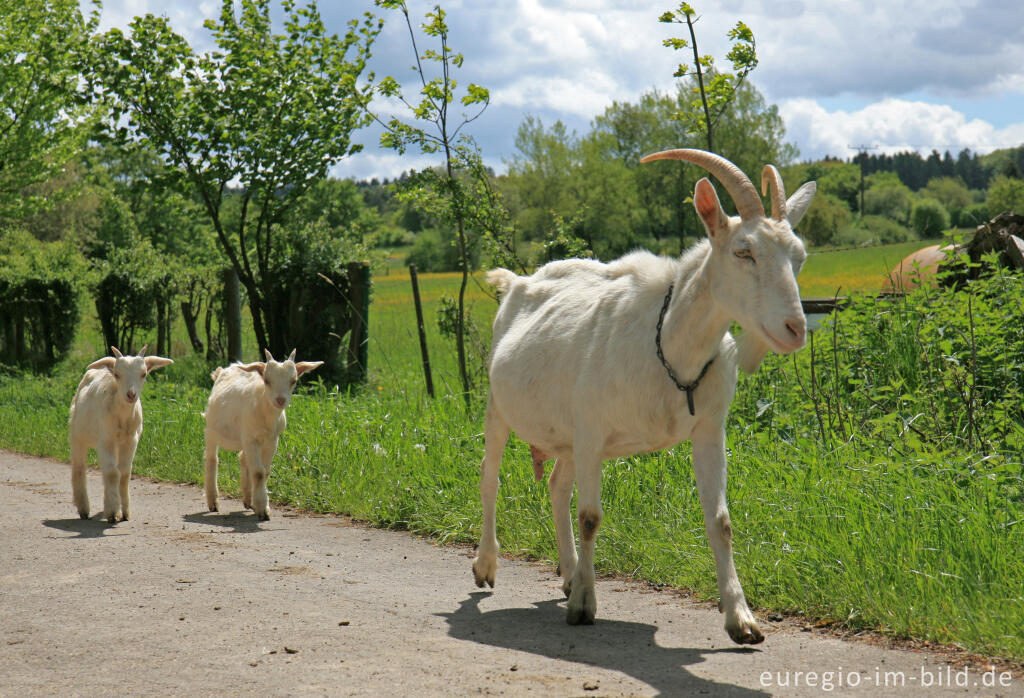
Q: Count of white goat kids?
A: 2